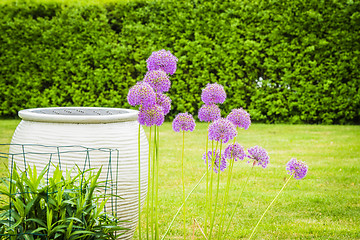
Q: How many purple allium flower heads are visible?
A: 14